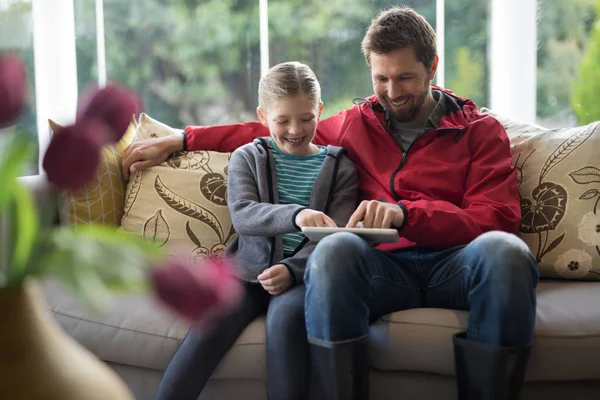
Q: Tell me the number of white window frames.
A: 5